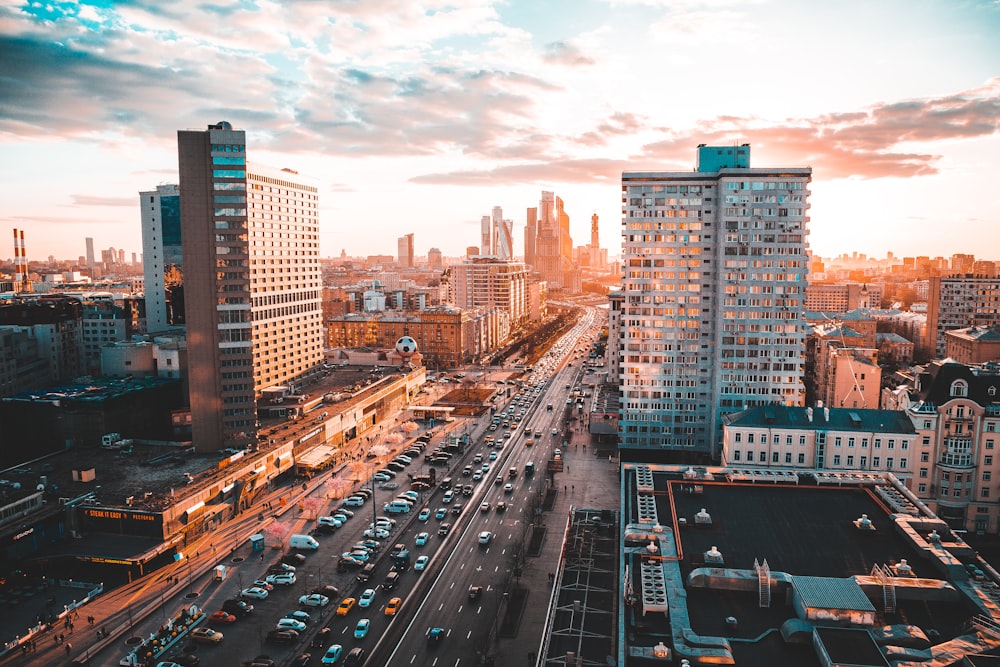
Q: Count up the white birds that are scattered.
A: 0